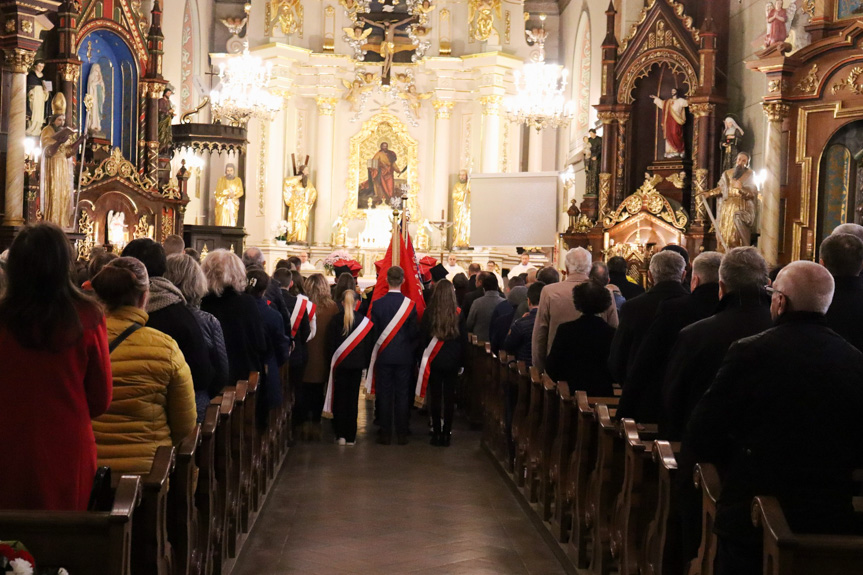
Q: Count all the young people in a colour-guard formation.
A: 3